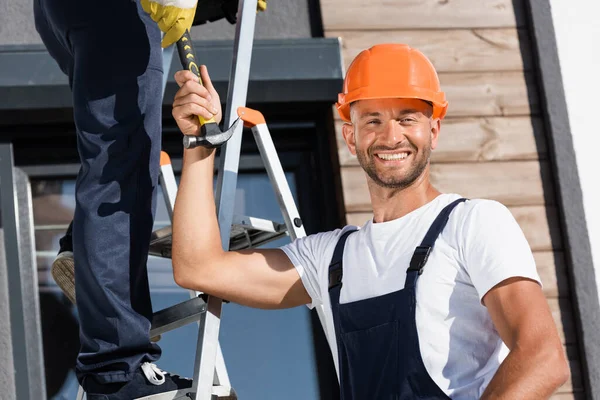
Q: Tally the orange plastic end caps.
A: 2